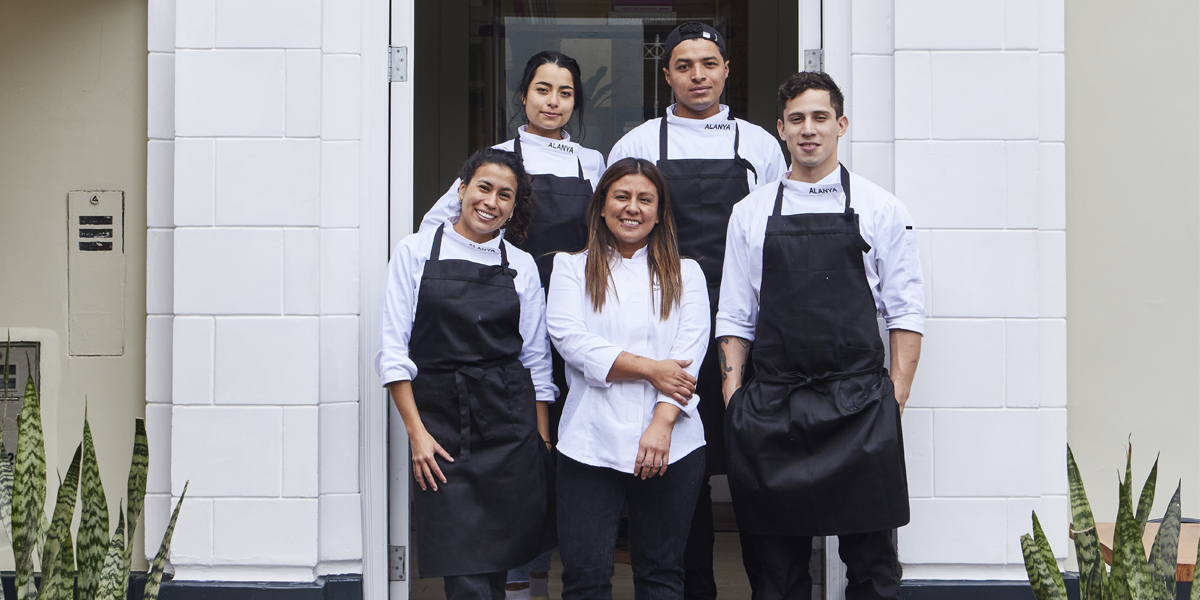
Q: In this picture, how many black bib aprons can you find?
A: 4